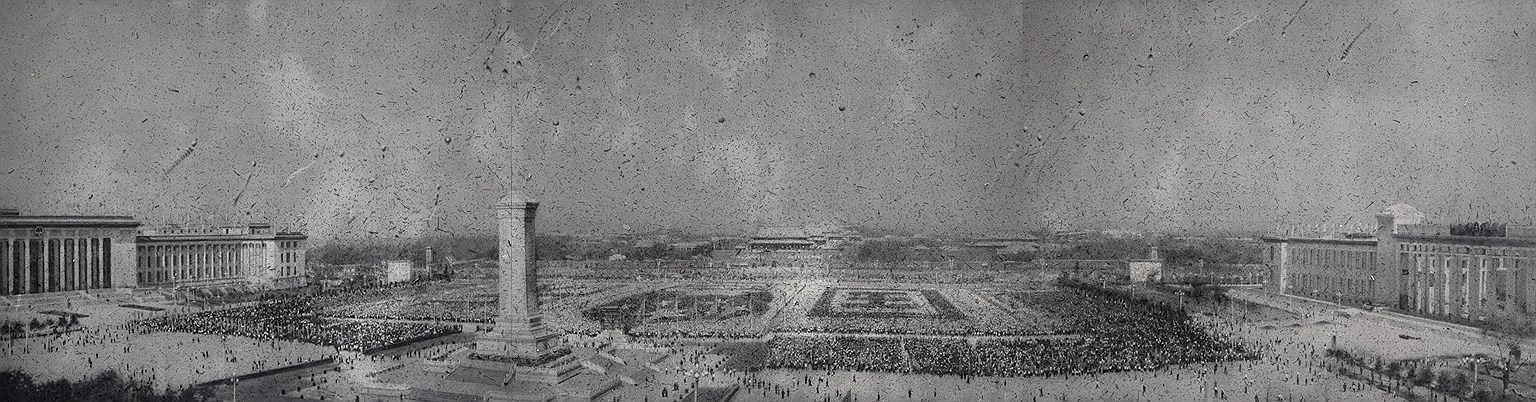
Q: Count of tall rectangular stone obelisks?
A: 1